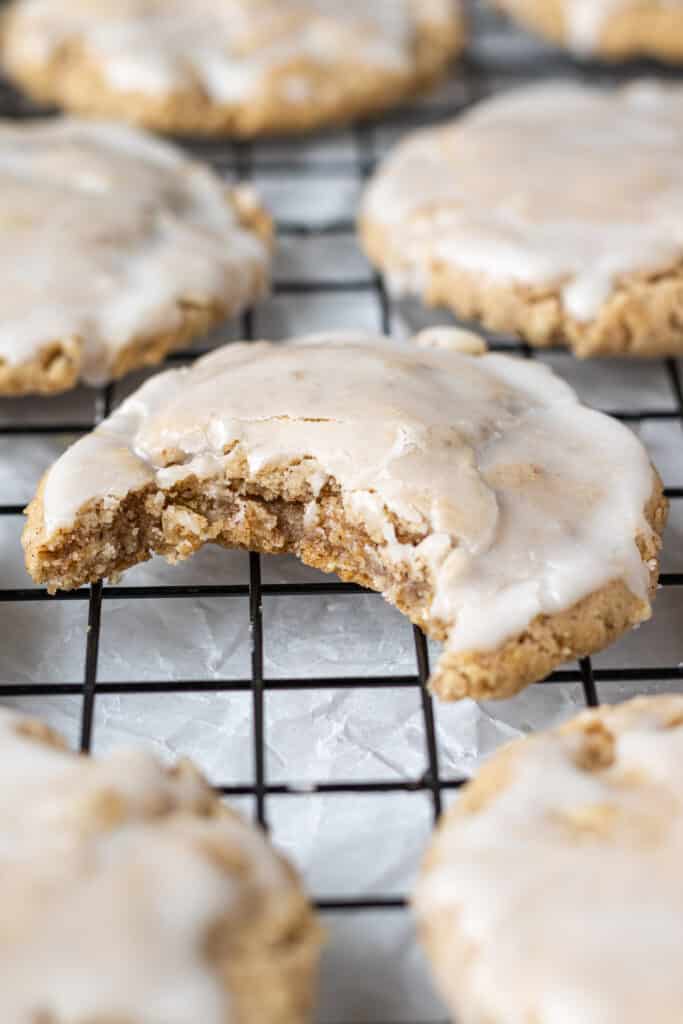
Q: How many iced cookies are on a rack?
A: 7